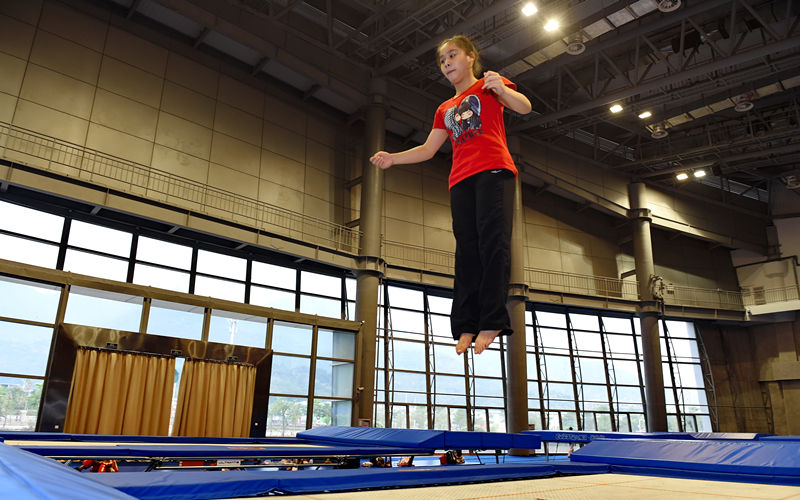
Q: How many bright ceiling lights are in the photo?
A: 6